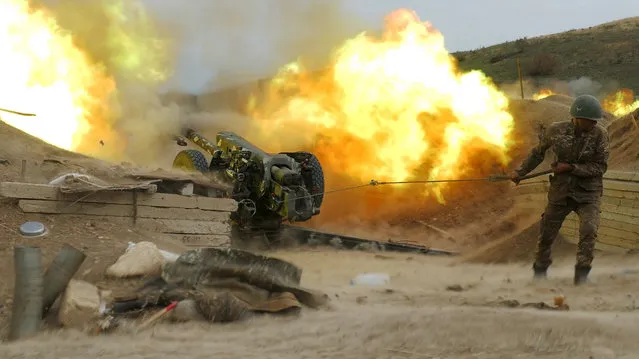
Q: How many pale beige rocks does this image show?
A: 2